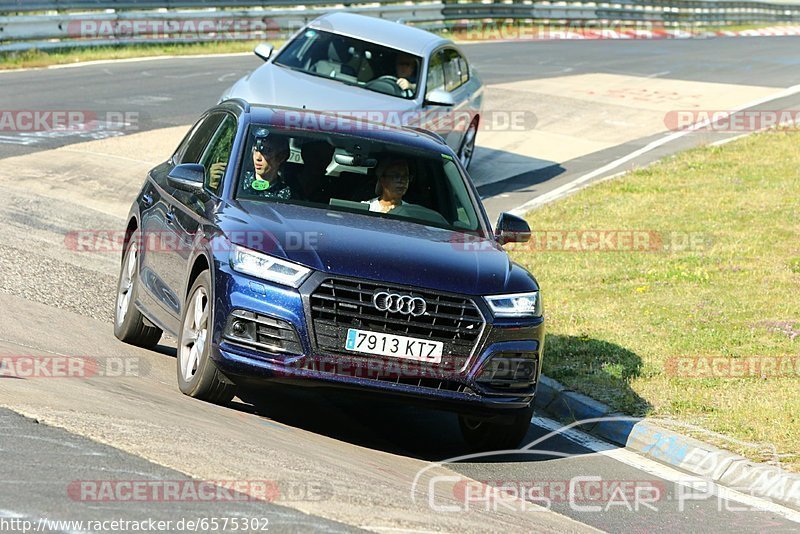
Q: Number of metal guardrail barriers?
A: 1